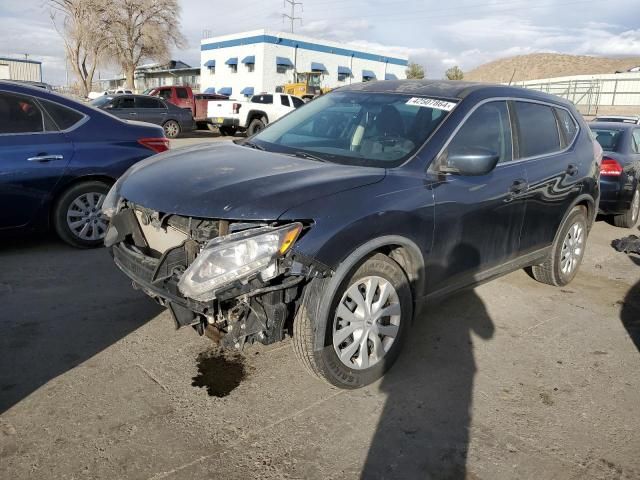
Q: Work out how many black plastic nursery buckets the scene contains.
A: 0